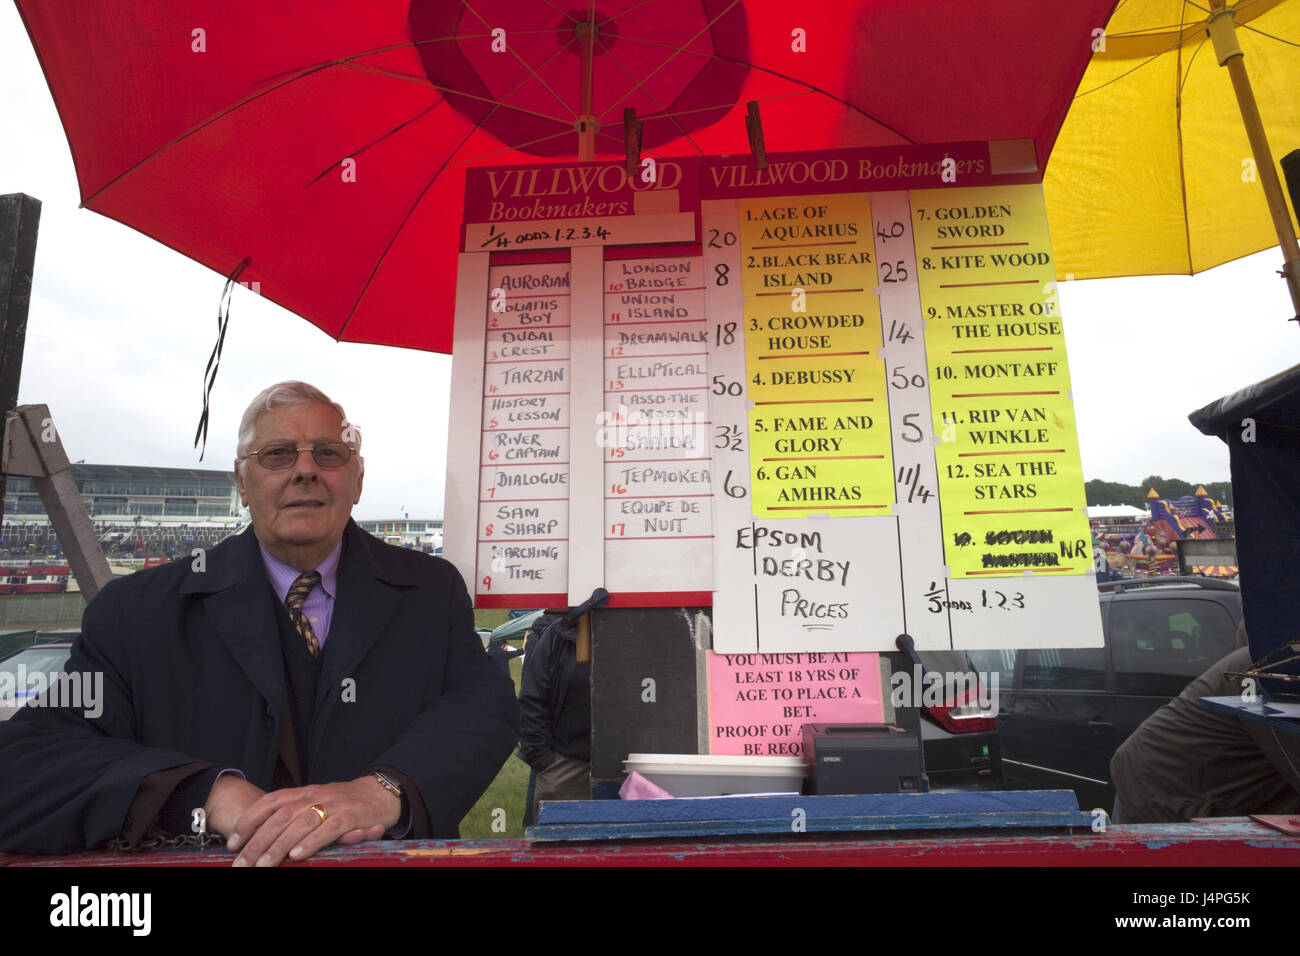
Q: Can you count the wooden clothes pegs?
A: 2